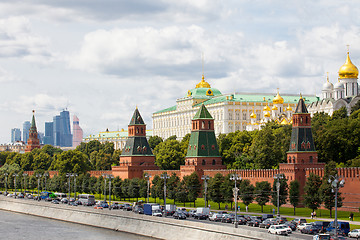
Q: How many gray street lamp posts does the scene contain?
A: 15